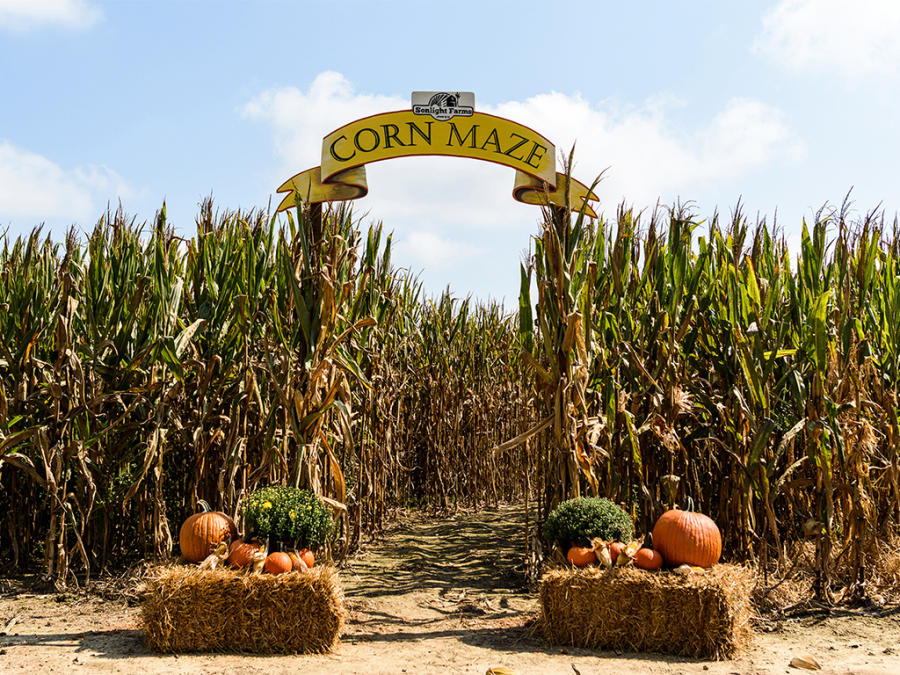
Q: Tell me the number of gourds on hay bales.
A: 8